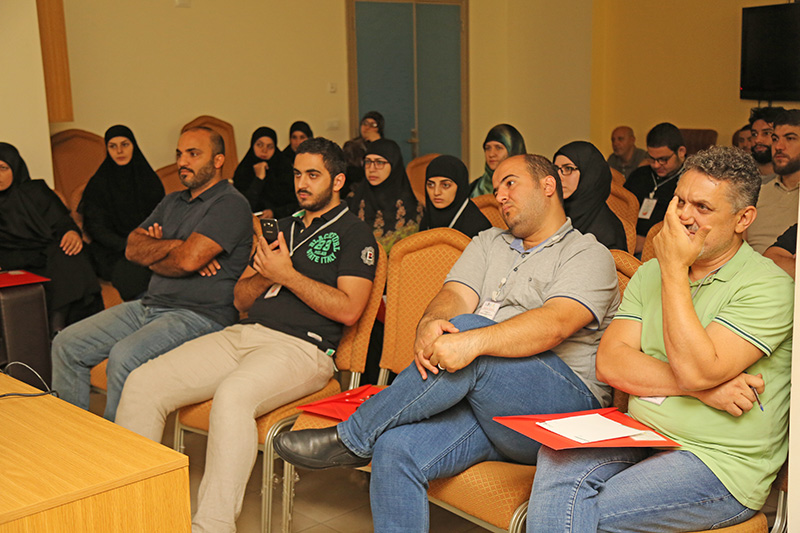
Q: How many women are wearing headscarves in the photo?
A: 9